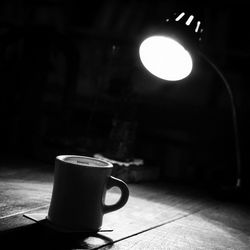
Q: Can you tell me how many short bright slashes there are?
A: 3